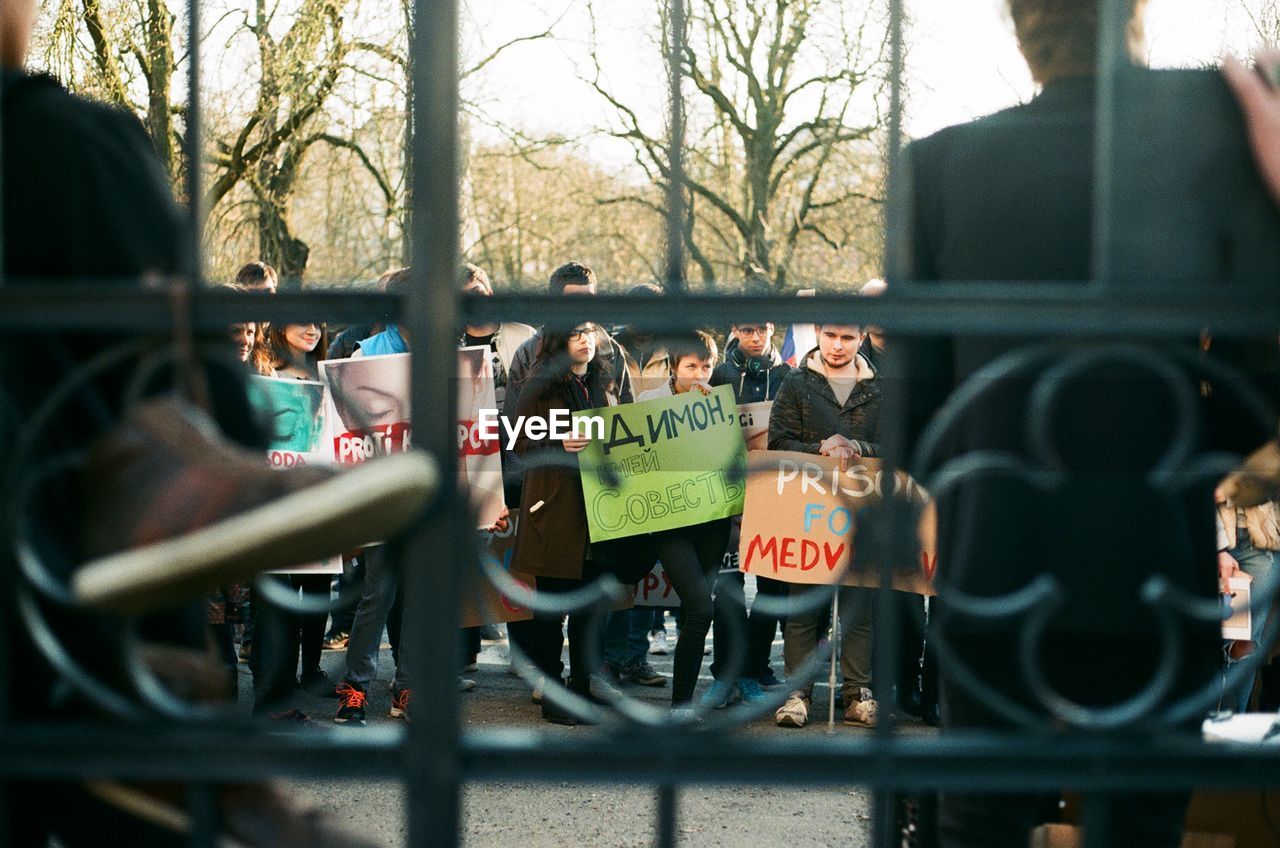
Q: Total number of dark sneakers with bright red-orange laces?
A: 2